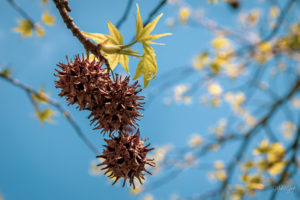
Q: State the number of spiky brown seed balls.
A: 3